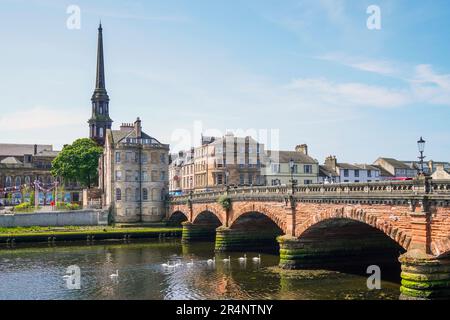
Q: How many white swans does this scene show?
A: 10